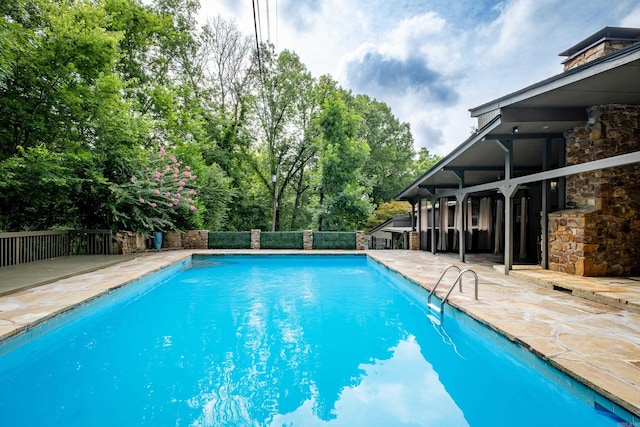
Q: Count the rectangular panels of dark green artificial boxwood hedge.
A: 3